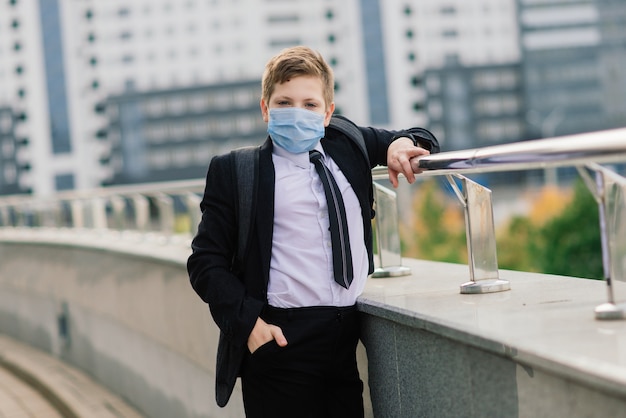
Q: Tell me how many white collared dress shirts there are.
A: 1